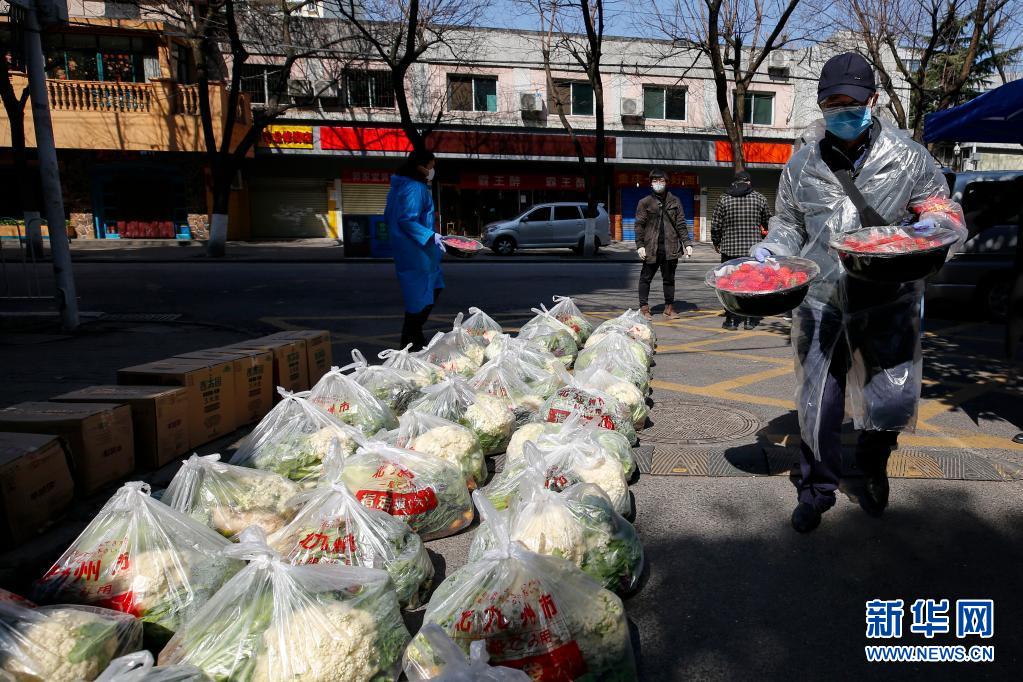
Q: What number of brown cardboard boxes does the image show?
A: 7